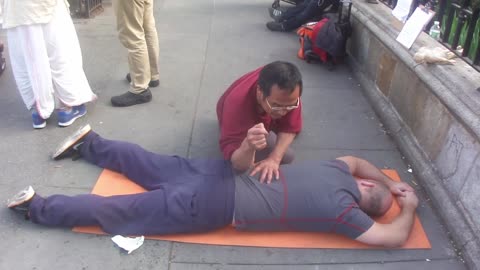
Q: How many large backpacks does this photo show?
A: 1